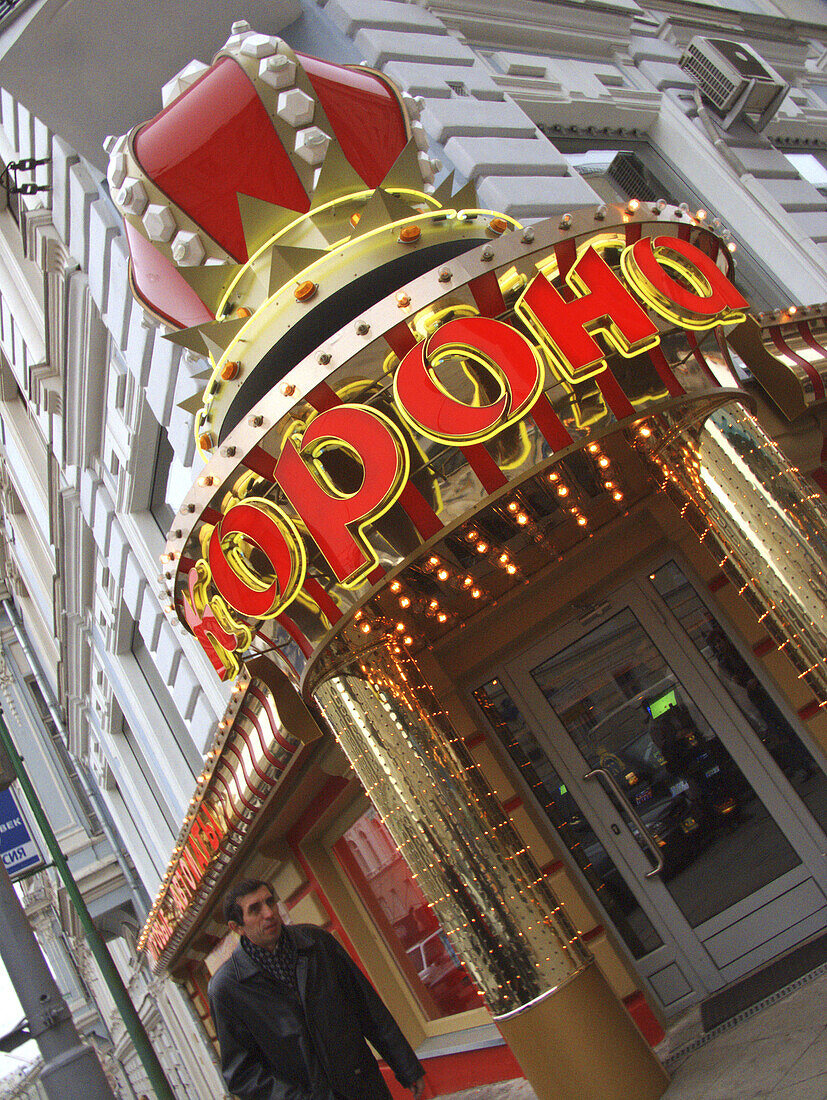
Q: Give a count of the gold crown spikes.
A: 12